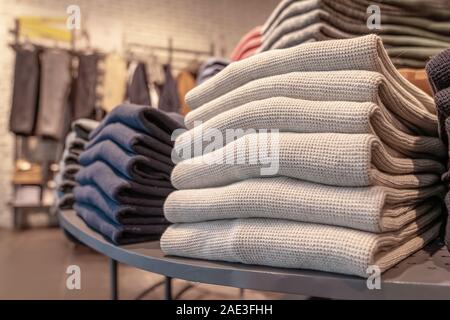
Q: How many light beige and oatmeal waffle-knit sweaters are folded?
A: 6